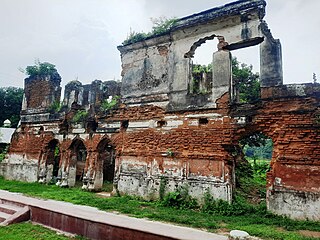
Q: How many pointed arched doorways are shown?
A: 3